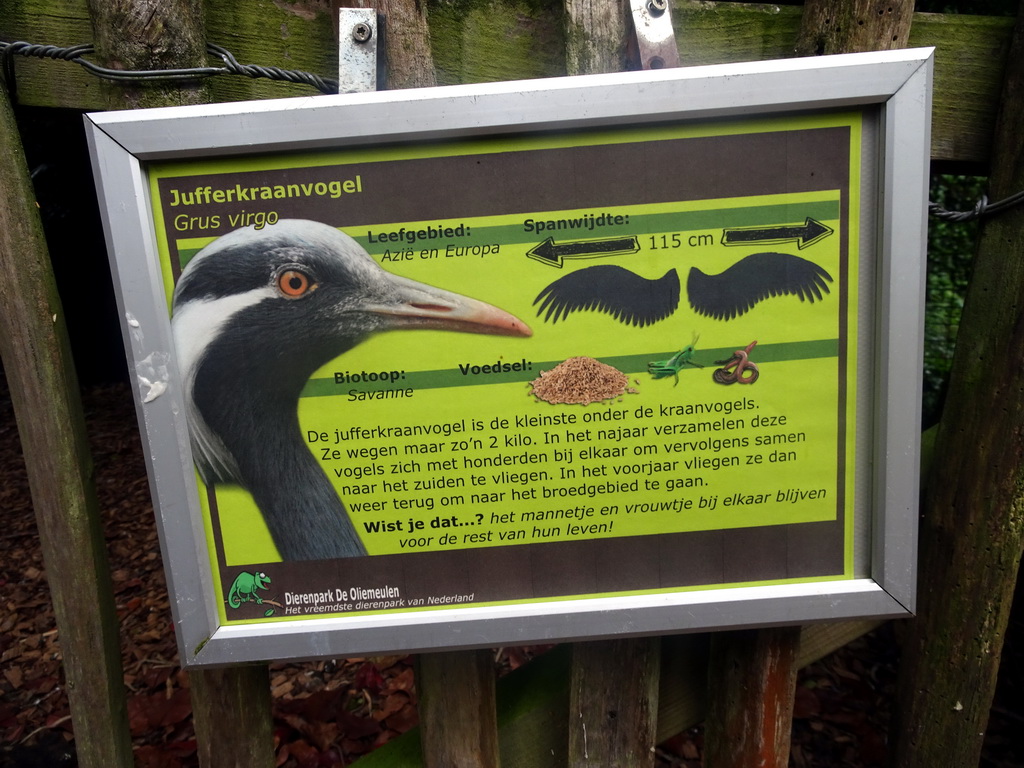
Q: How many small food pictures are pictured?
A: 3